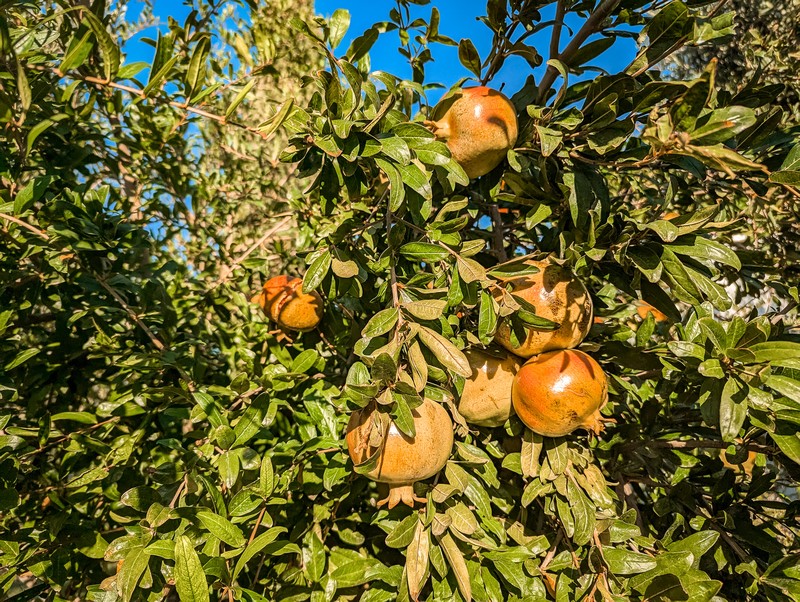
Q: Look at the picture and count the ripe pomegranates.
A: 6